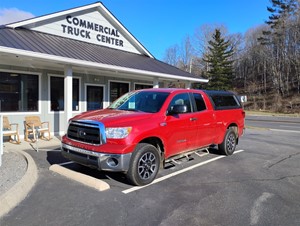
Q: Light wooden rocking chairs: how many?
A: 2